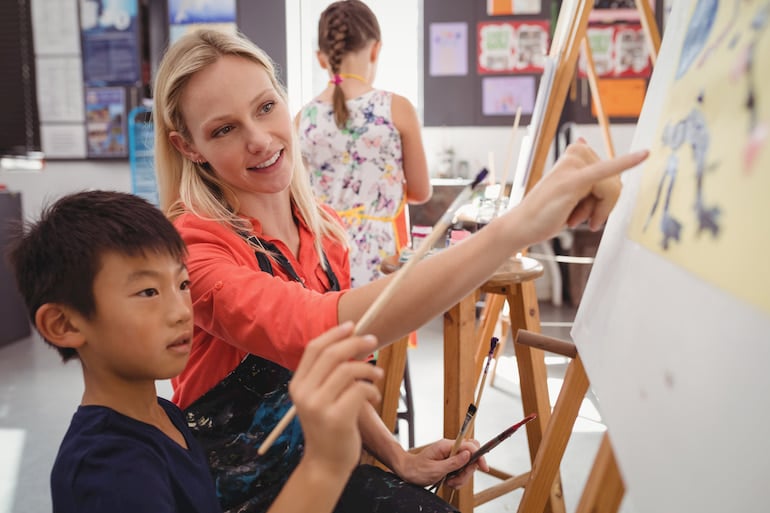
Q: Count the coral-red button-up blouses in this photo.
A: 1